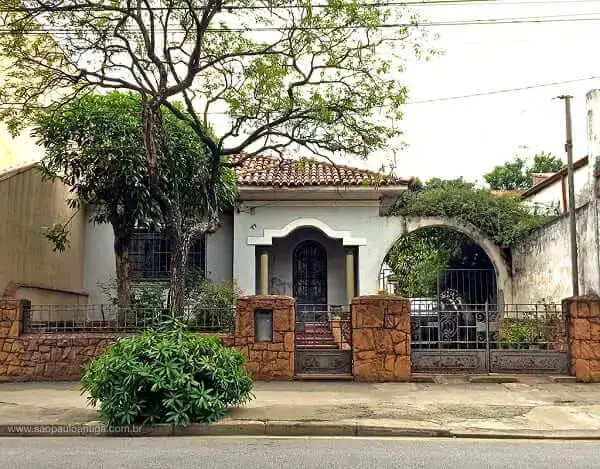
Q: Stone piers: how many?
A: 4